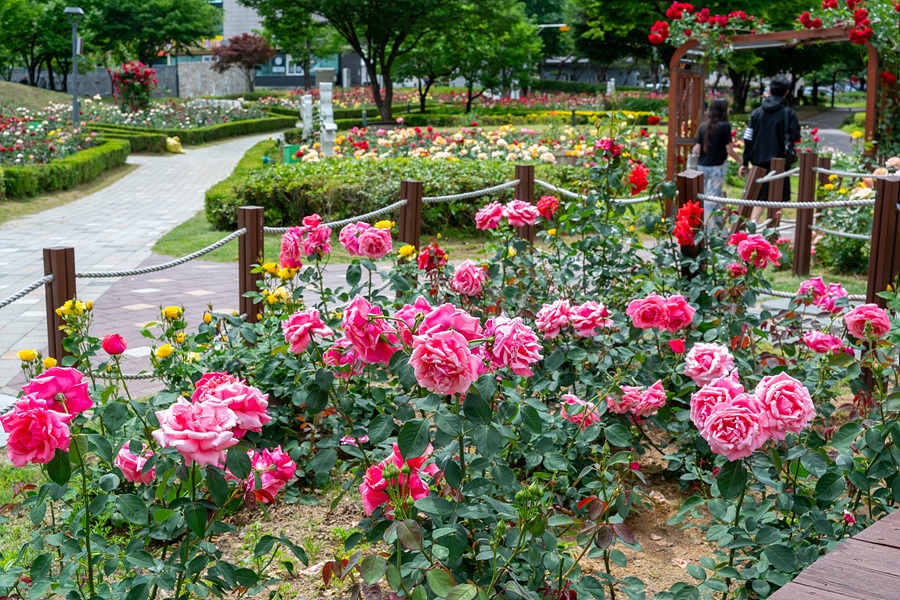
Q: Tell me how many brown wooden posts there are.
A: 10